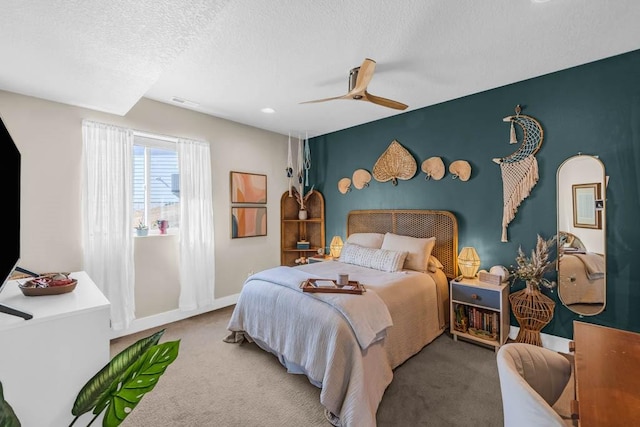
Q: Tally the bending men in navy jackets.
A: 0